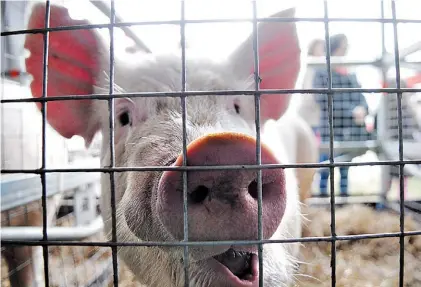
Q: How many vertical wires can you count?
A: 6